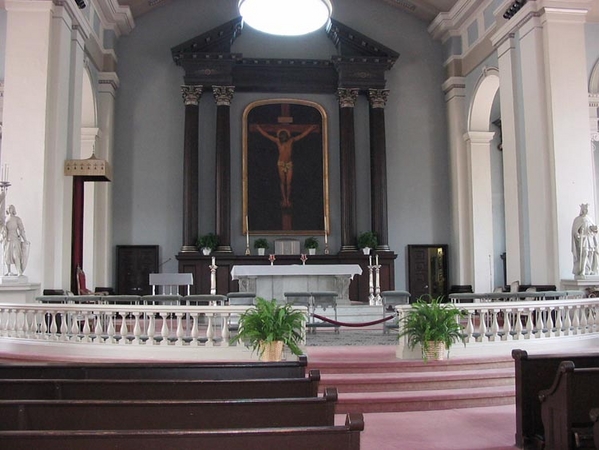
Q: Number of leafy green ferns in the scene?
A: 2